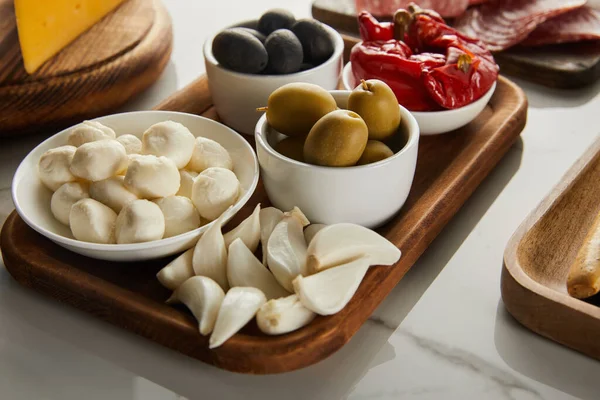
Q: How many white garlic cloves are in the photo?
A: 12